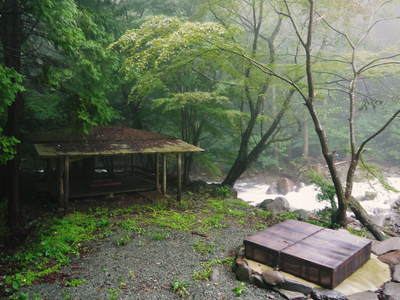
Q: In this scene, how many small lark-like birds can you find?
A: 0